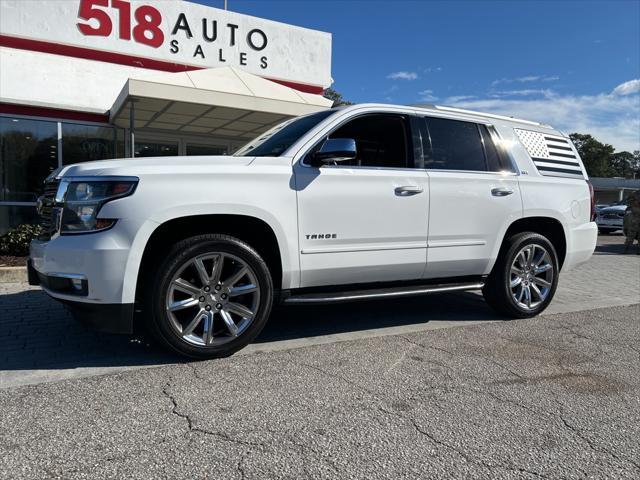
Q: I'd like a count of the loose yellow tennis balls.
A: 0